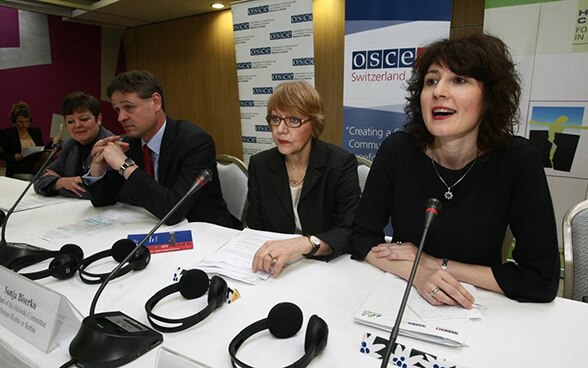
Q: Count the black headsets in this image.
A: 4